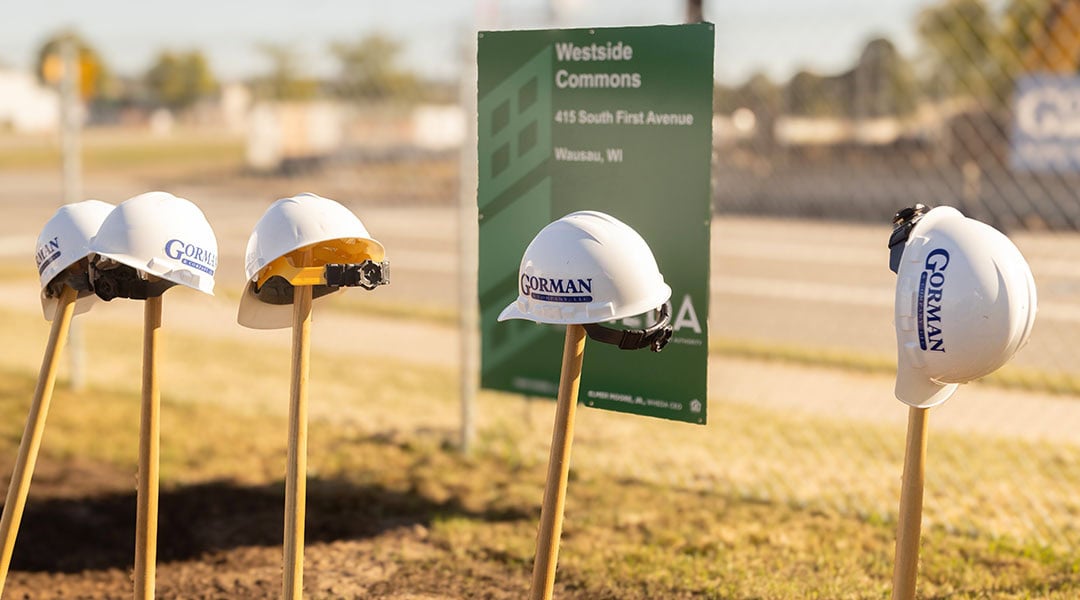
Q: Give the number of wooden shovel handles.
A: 5